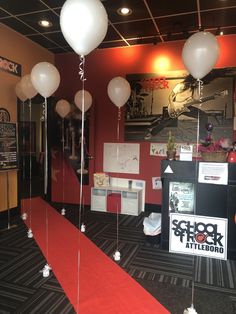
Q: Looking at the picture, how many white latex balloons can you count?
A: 8